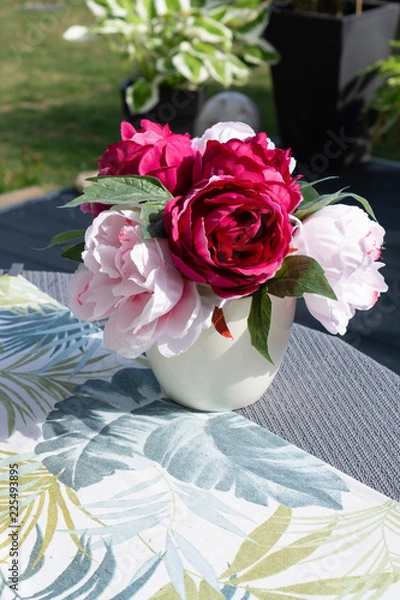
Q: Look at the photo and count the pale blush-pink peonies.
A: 3